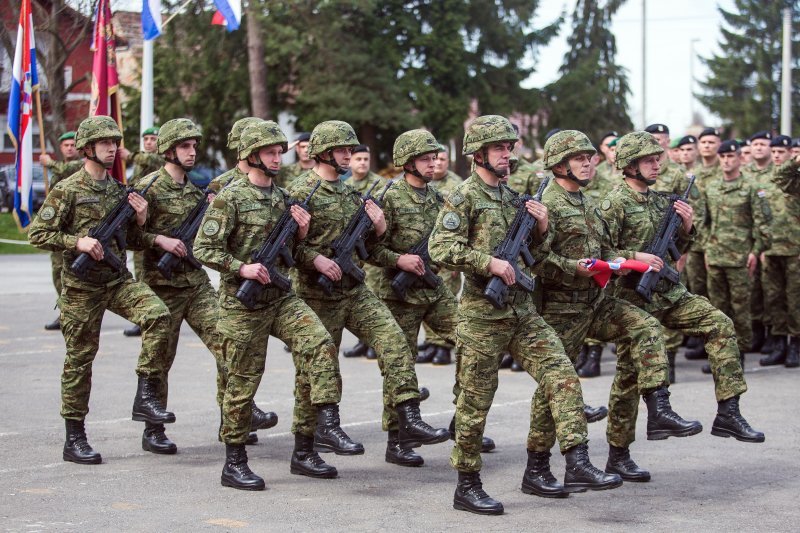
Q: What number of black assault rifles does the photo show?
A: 7